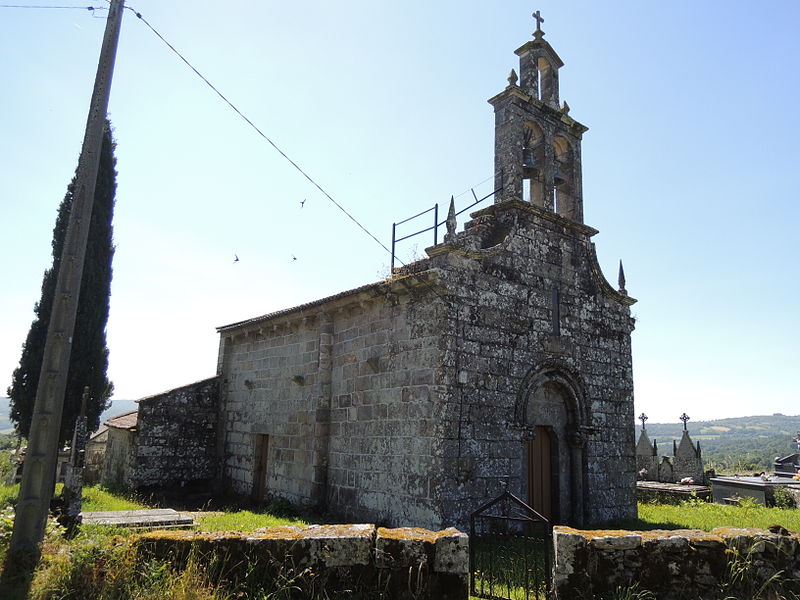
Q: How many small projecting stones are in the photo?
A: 3